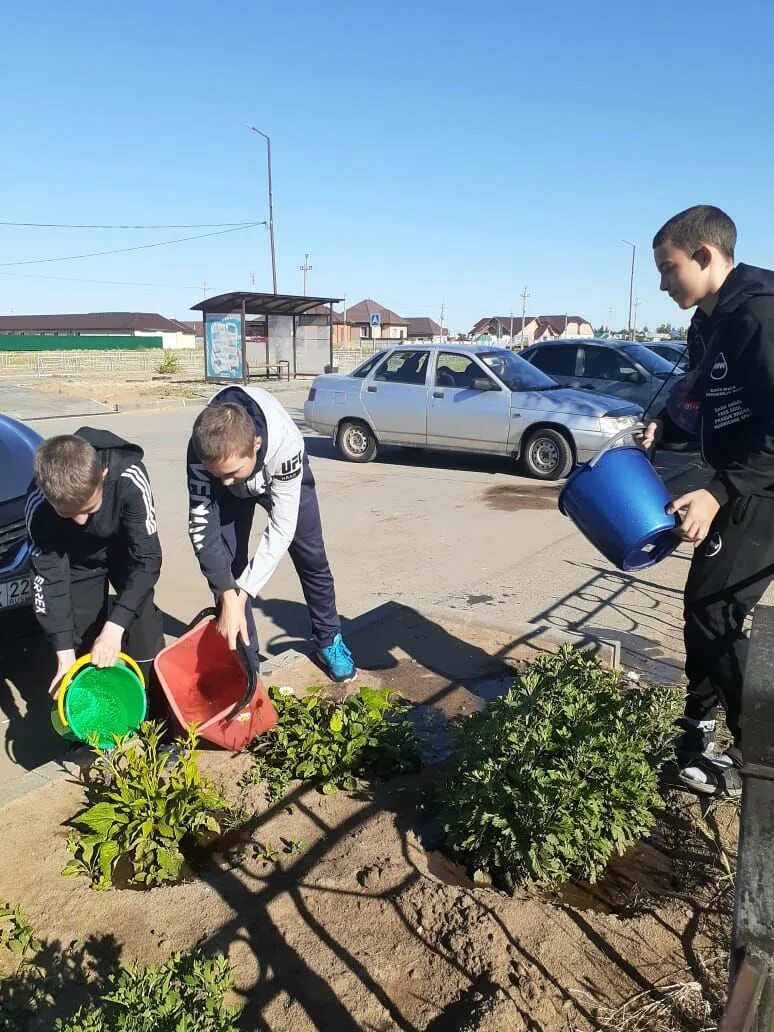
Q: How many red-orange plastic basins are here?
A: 1